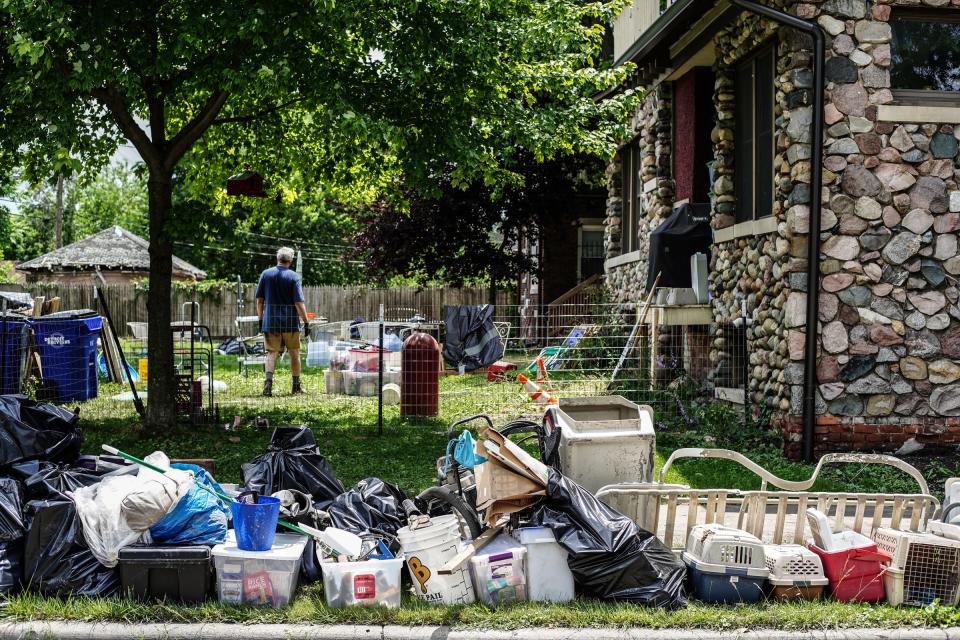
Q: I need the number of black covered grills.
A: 1